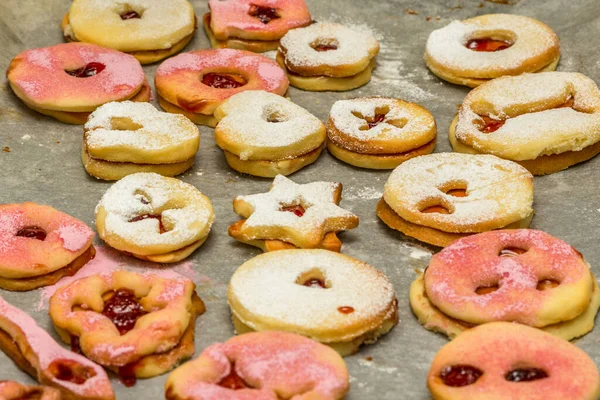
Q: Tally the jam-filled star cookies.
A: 1